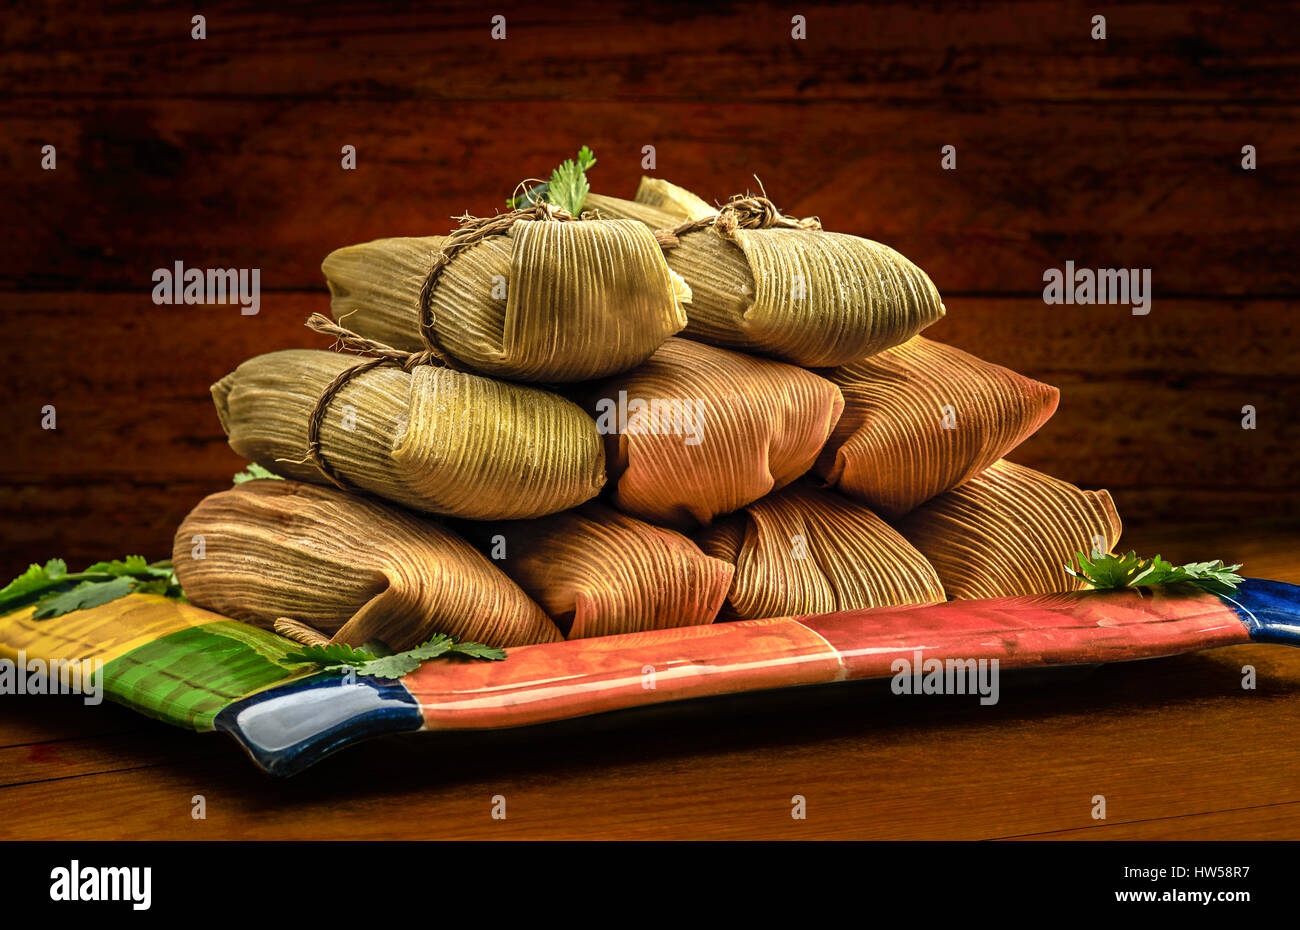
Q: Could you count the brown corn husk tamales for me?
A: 6